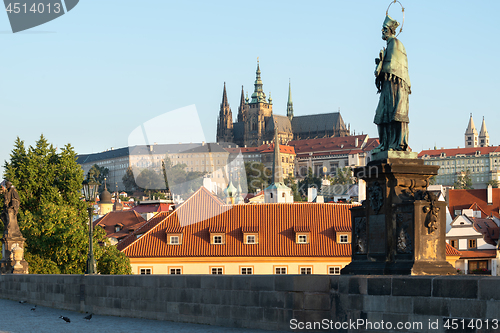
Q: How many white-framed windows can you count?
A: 12